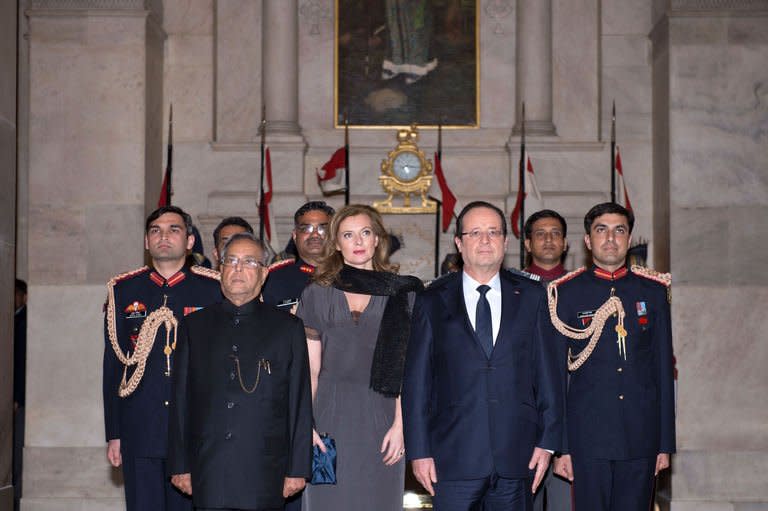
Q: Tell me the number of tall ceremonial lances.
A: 6